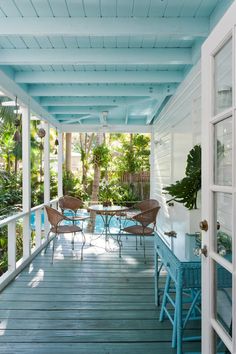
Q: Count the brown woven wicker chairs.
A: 4